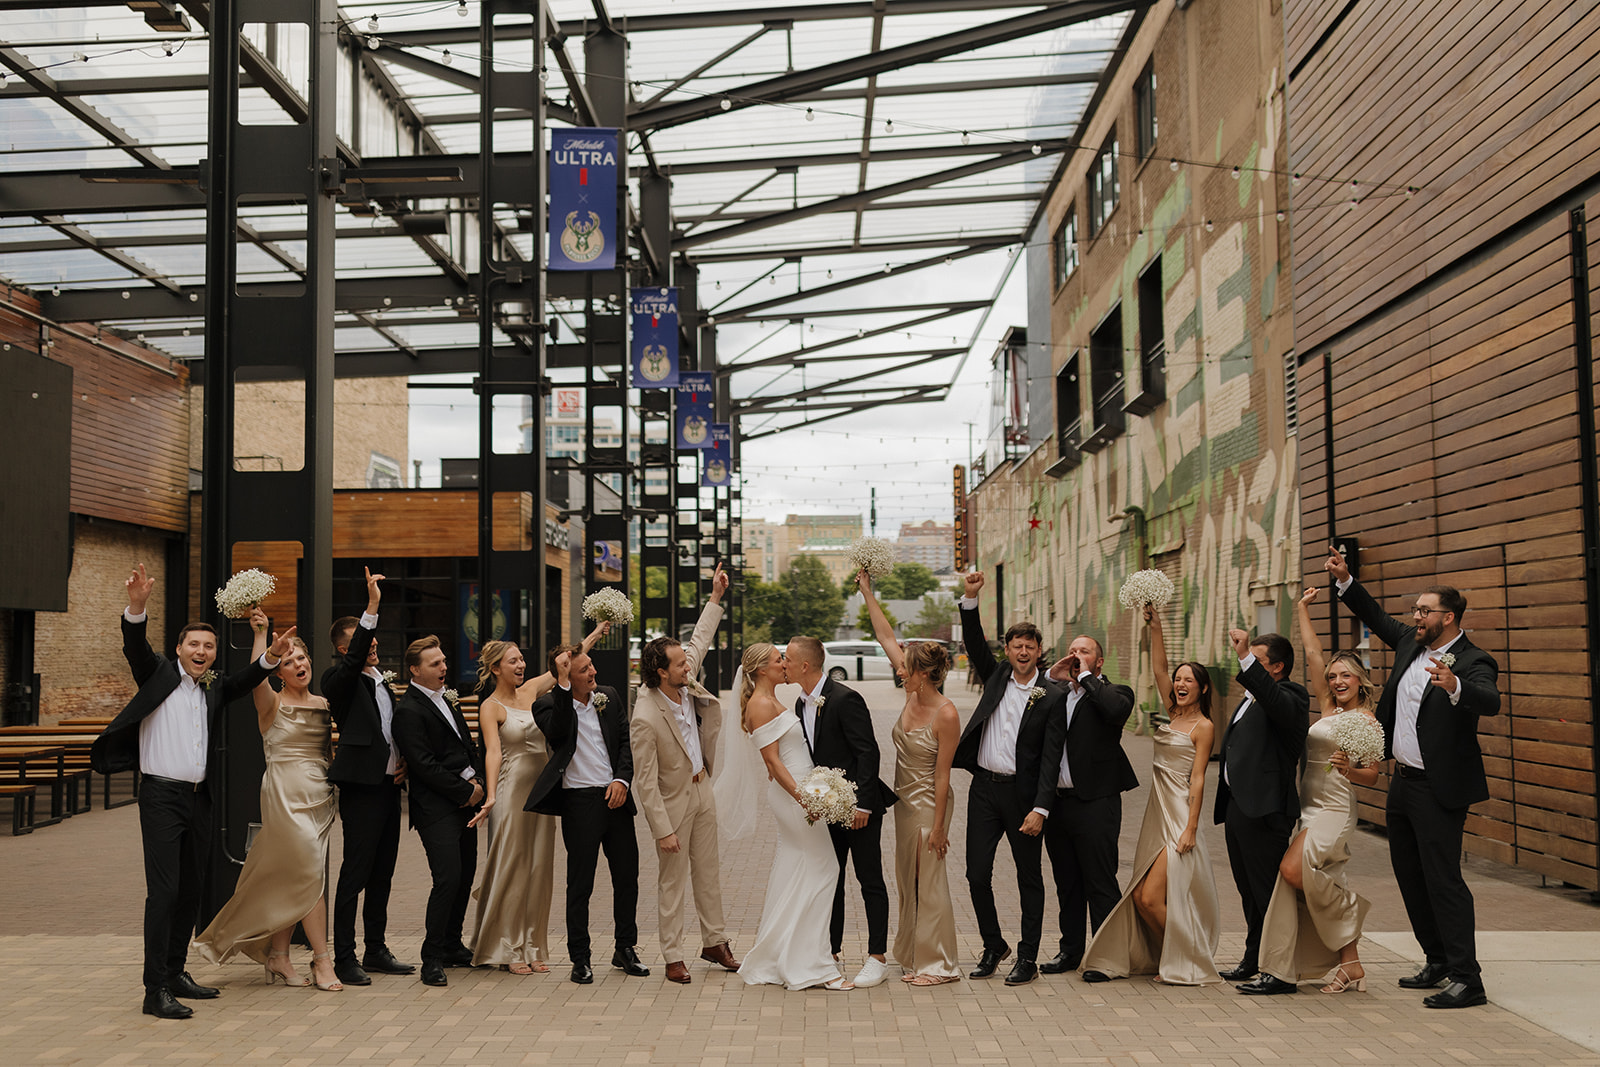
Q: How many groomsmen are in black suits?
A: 8